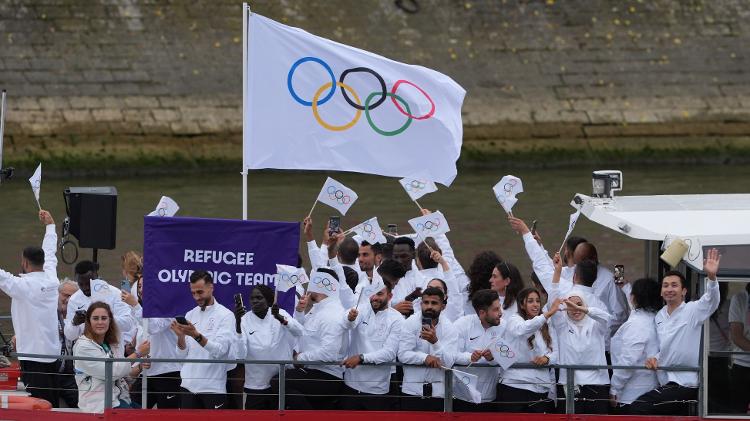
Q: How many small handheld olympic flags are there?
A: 14